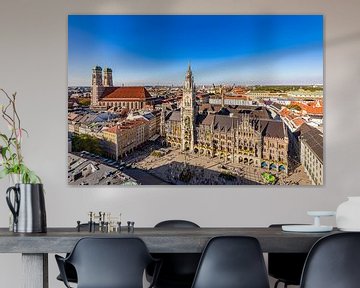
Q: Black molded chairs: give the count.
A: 6